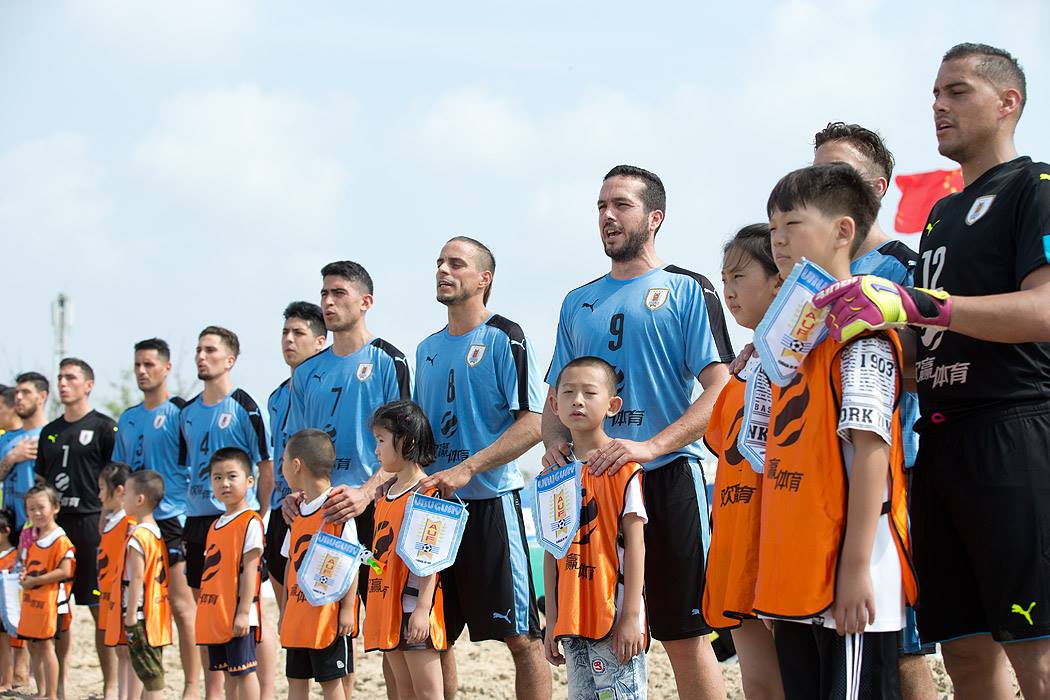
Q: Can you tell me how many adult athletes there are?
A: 11